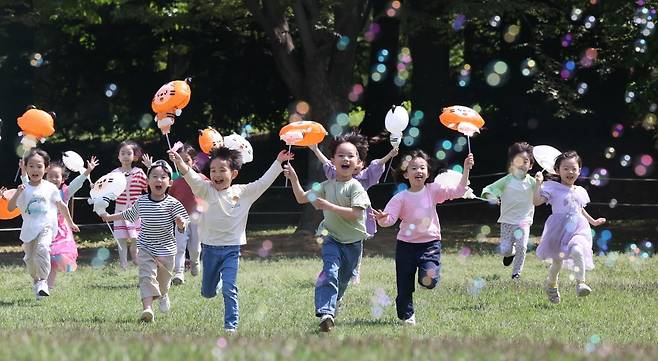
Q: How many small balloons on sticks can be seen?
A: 12